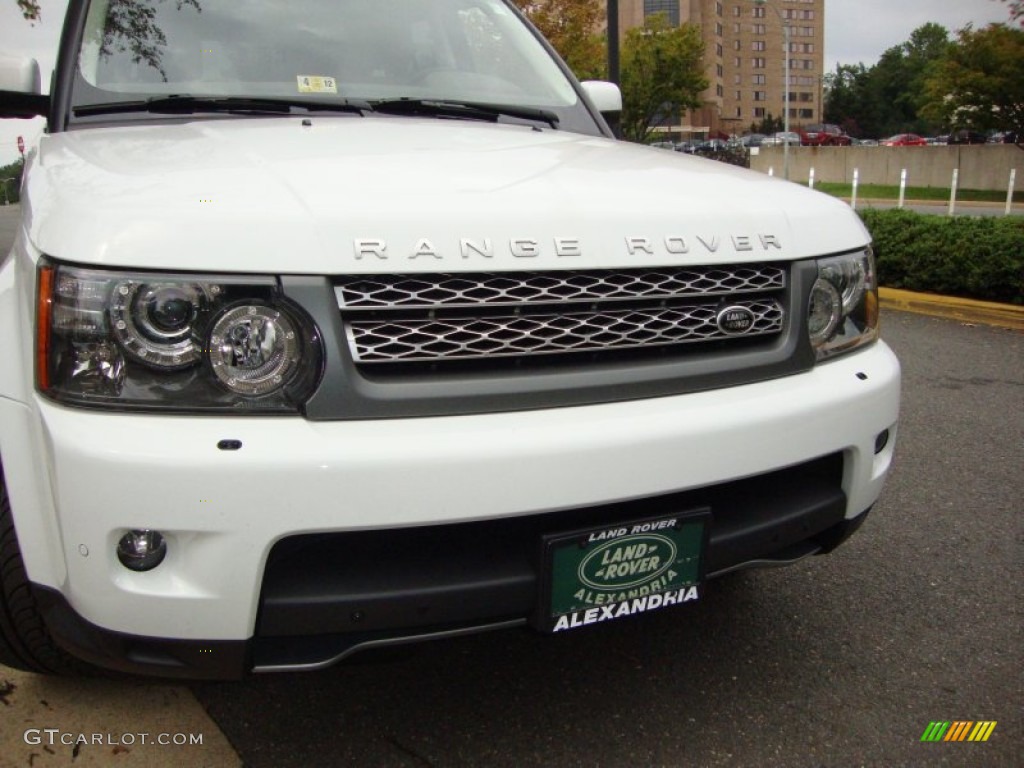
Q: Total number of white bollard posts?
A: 6